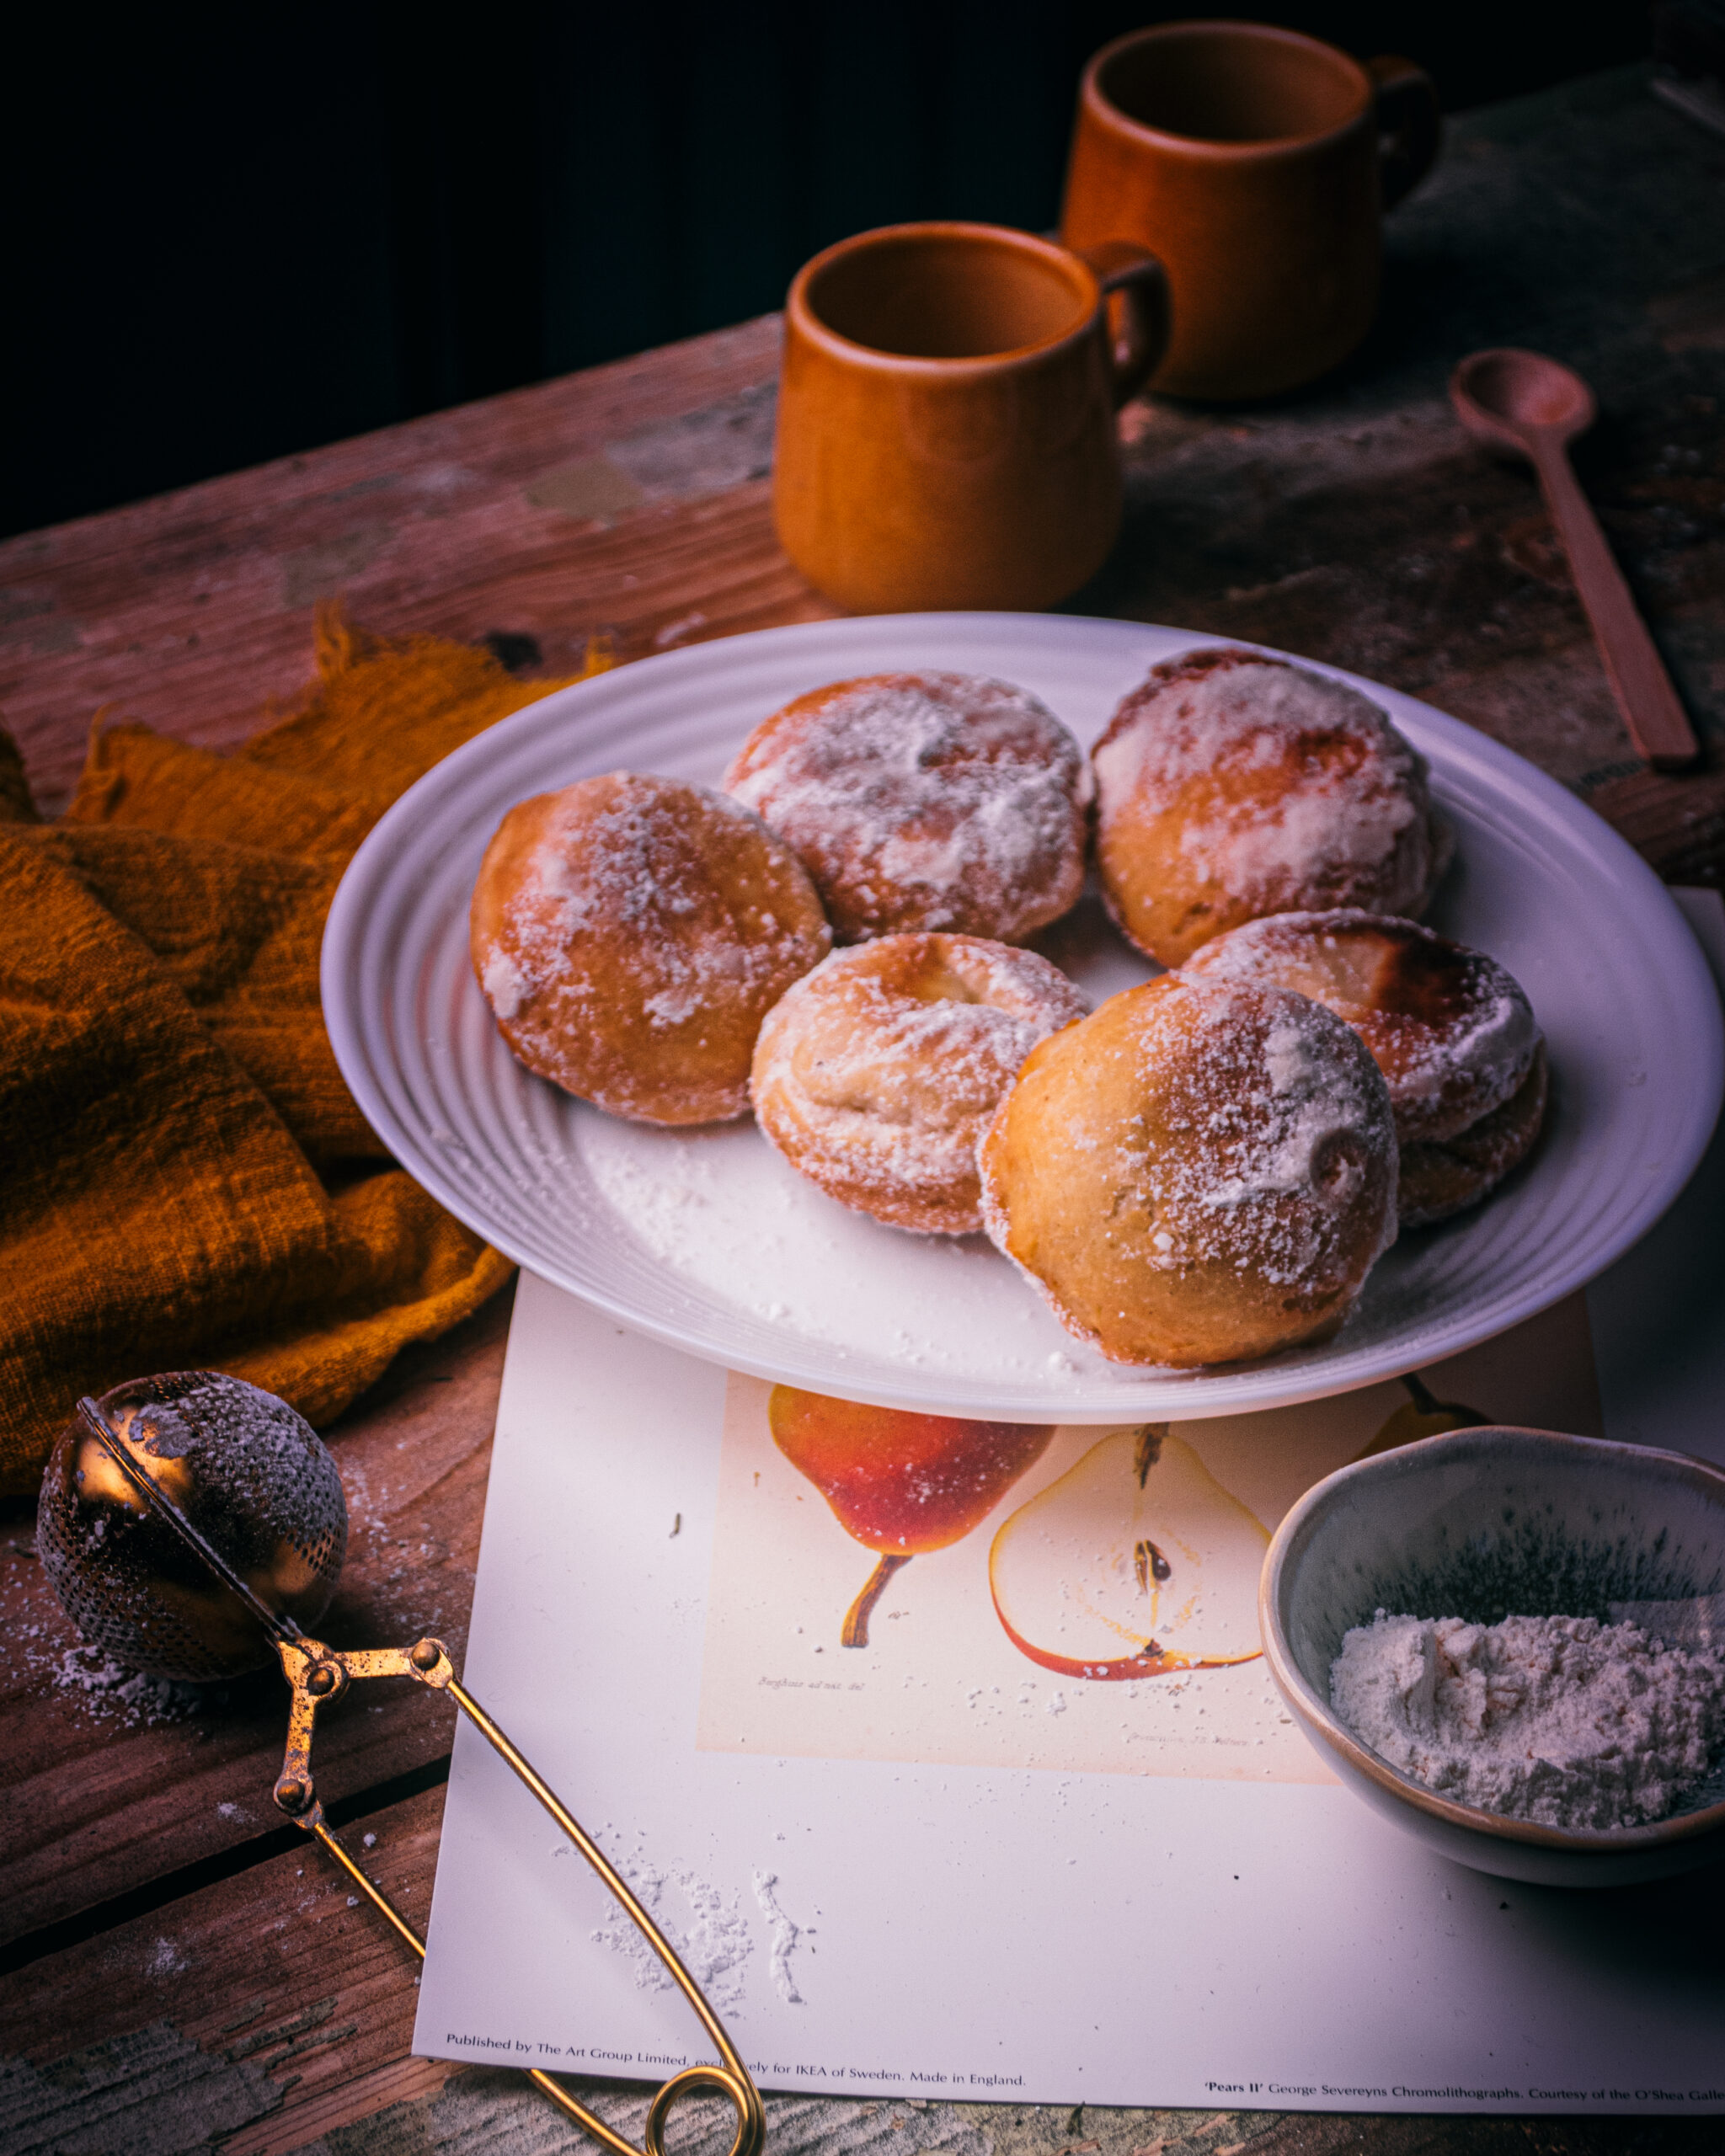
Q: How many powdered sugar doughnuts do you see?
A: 6